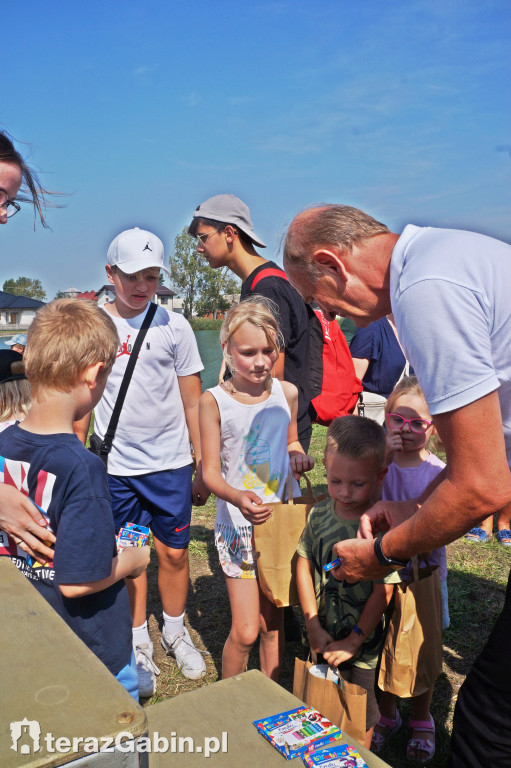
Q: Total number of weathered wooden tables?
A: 2